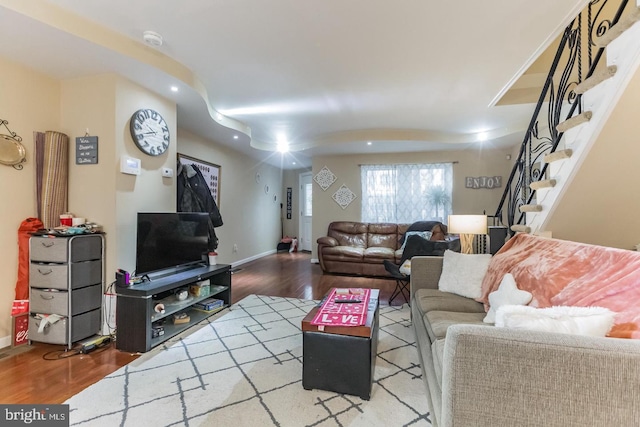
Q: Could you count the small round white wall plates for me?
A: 3